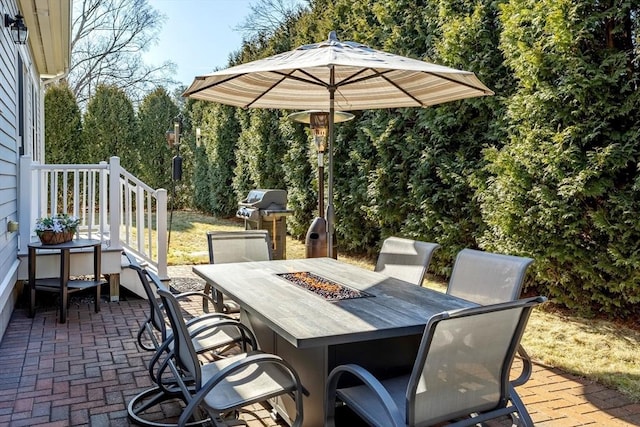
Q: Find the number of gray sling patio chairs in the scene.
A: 6